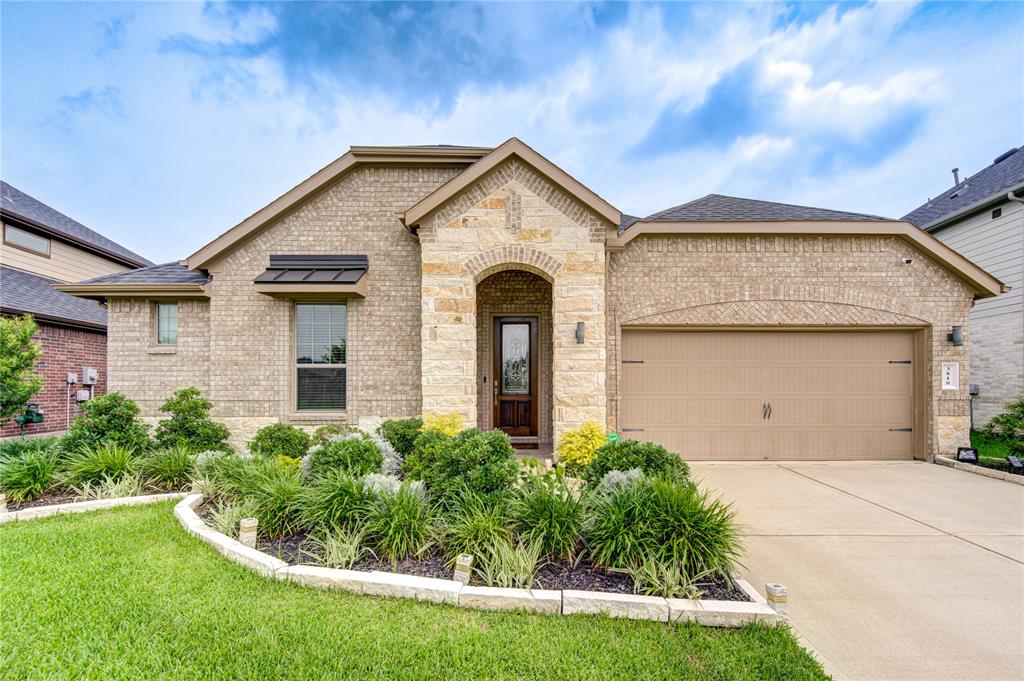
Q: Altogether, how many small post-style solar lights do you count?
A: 3